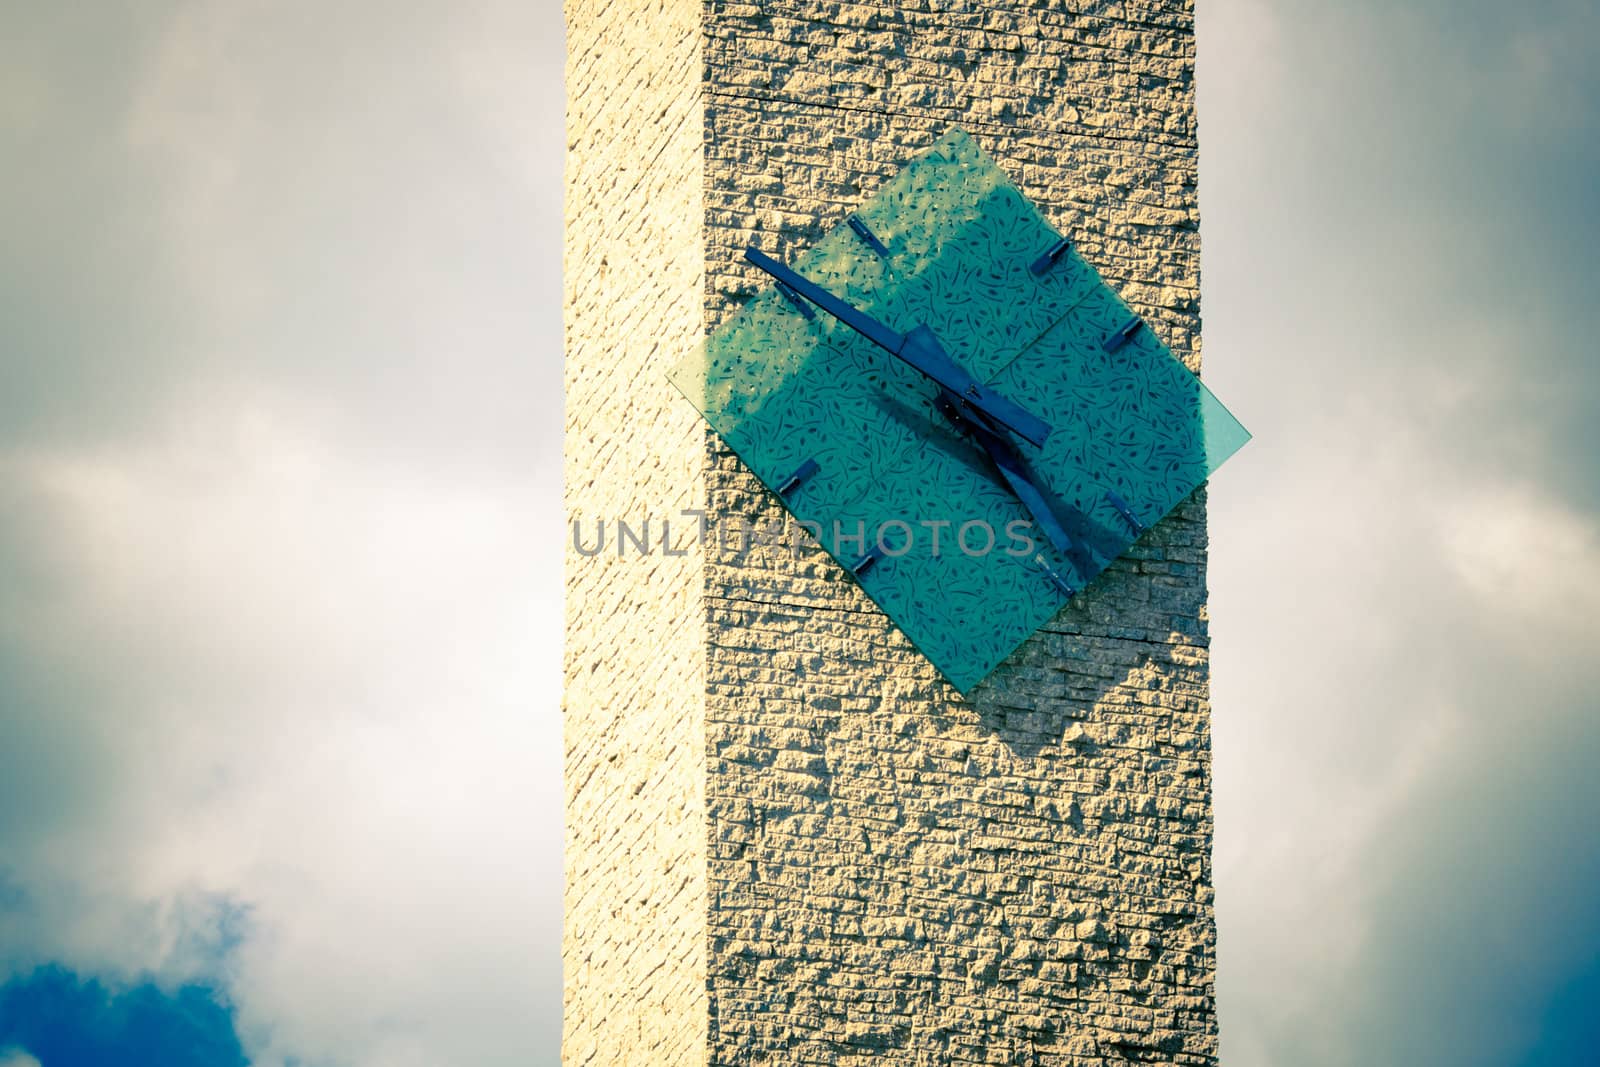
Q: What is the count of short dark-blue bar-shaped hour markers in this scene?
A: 8